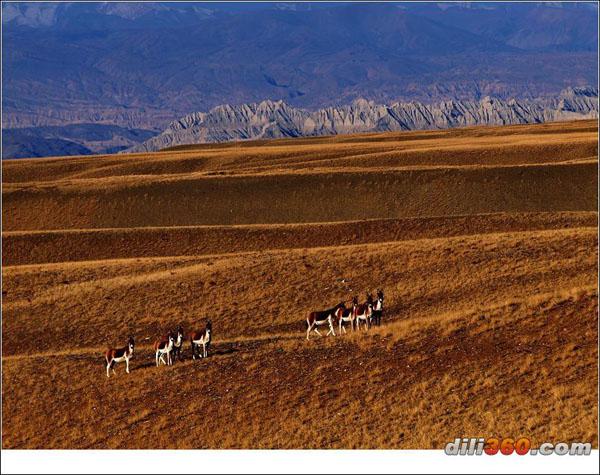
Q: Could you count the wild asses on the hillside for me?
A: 8